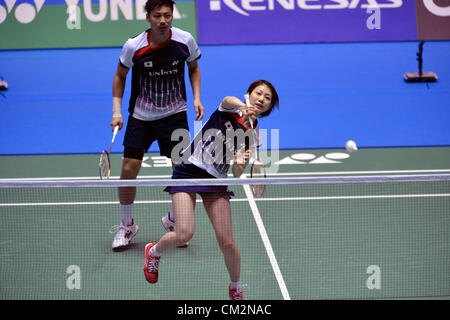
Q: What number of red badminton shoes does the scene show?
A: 2